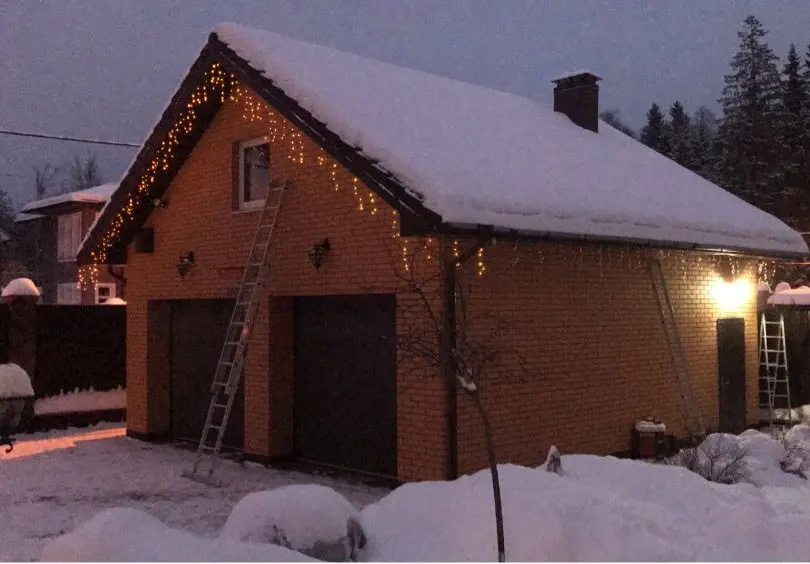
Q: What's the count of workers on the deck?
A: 0